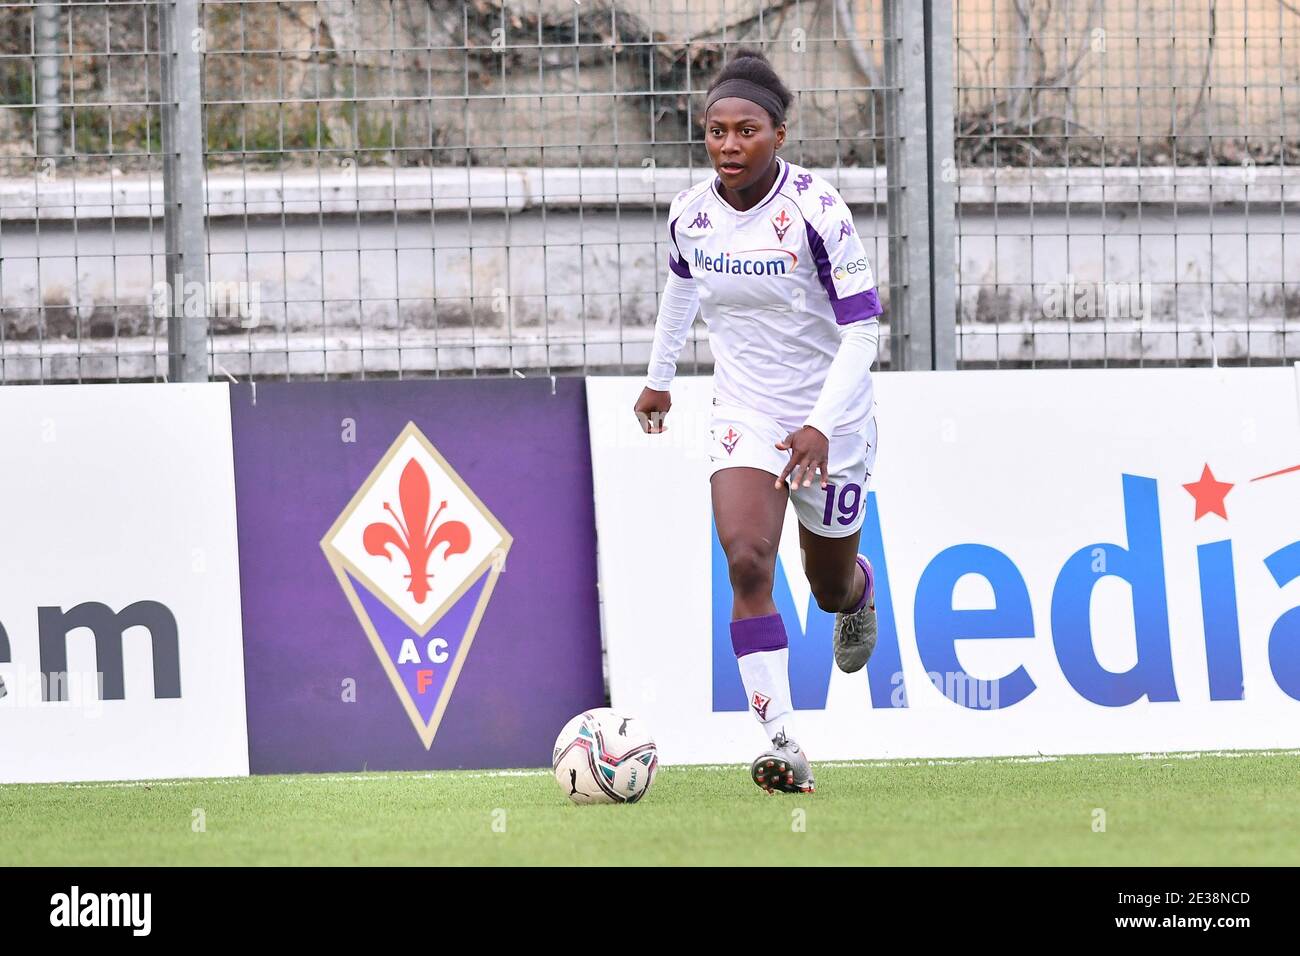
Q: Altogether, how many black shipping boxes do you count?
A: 0